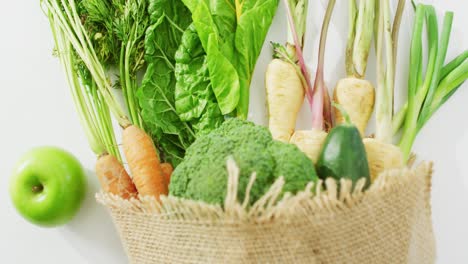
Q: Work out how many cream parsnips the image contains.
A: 4